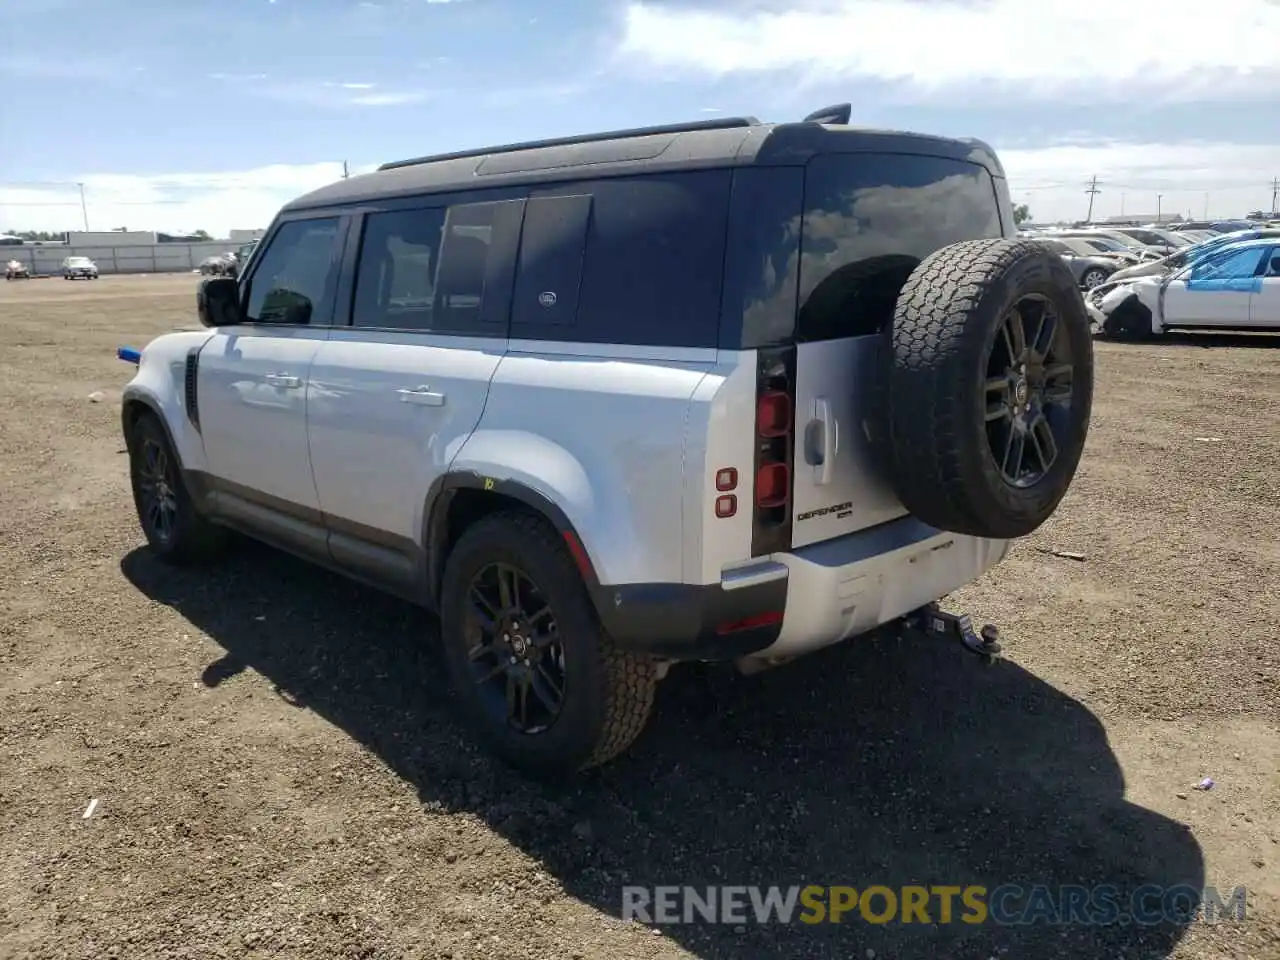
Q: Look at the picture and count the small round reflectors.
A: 2